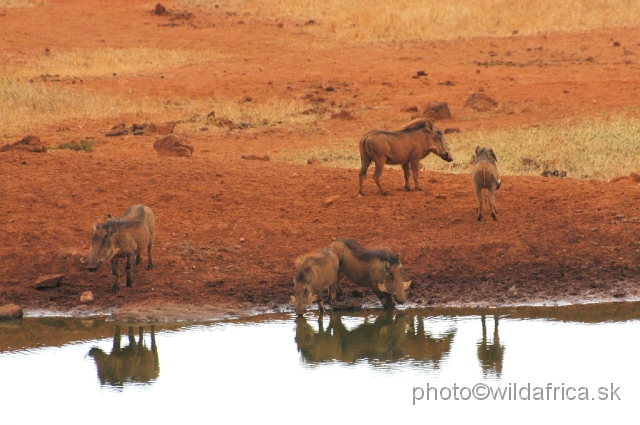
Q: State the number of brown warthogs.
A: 5